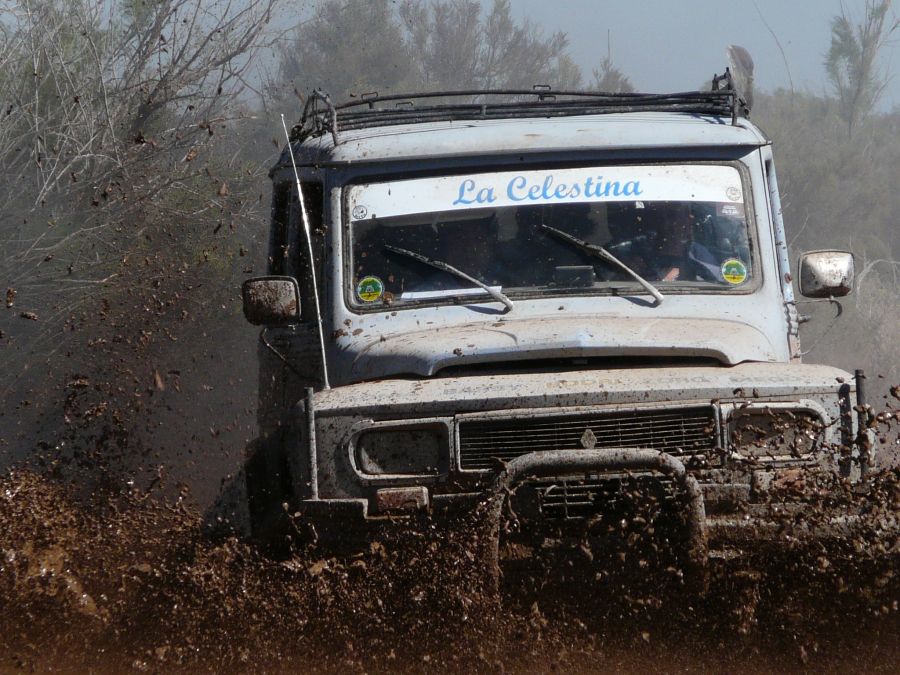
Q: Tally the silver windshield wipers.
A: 2